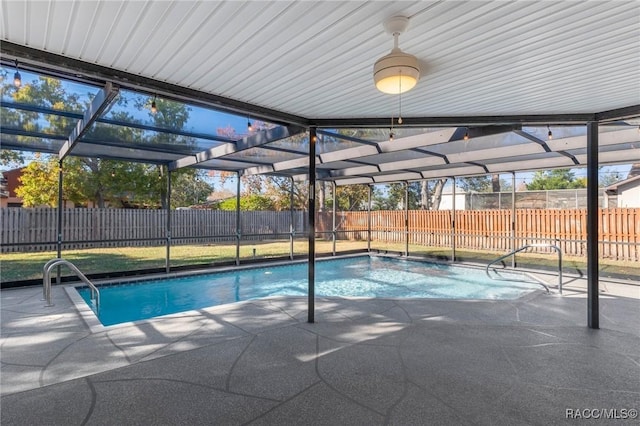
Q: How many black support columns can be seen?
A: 2